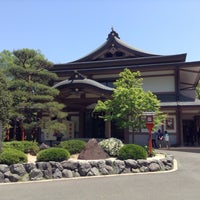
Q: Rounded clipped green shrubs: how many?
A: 5